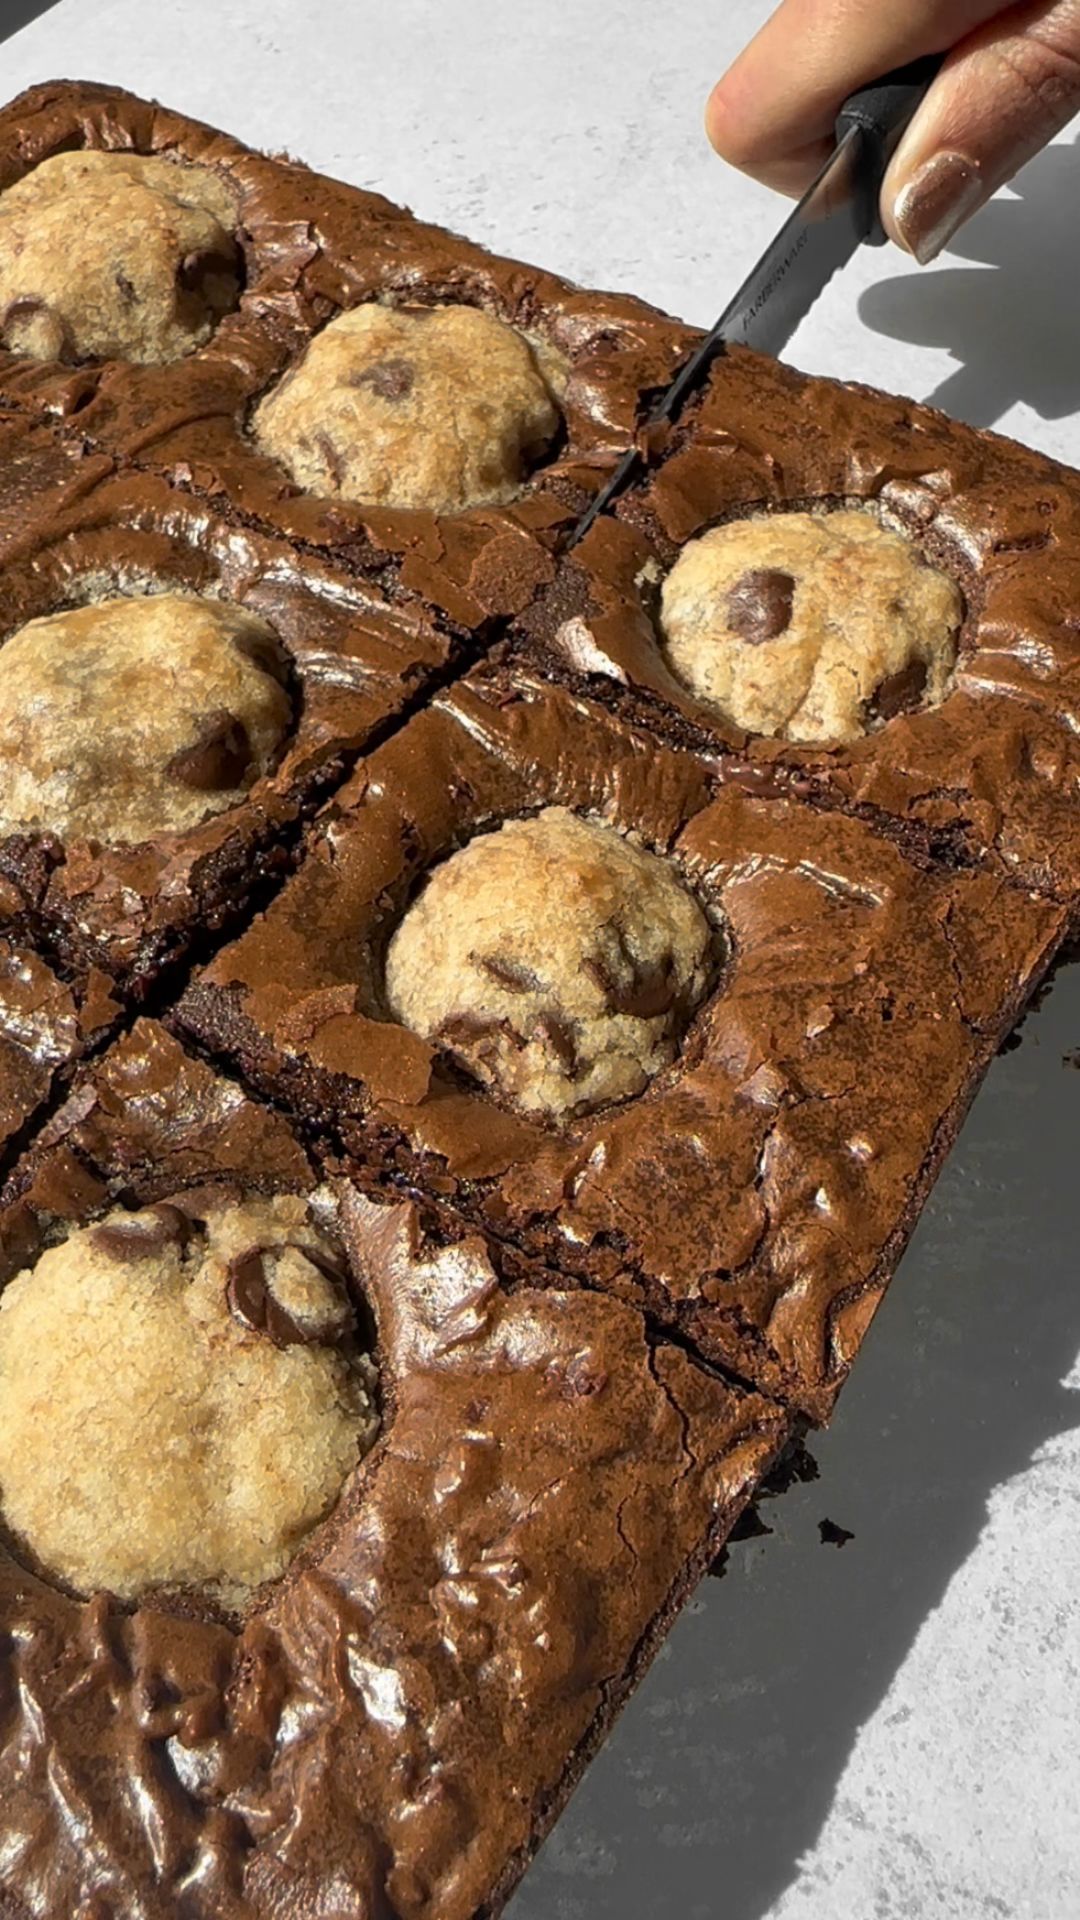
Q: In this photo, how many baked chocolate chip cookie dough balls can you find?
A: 6